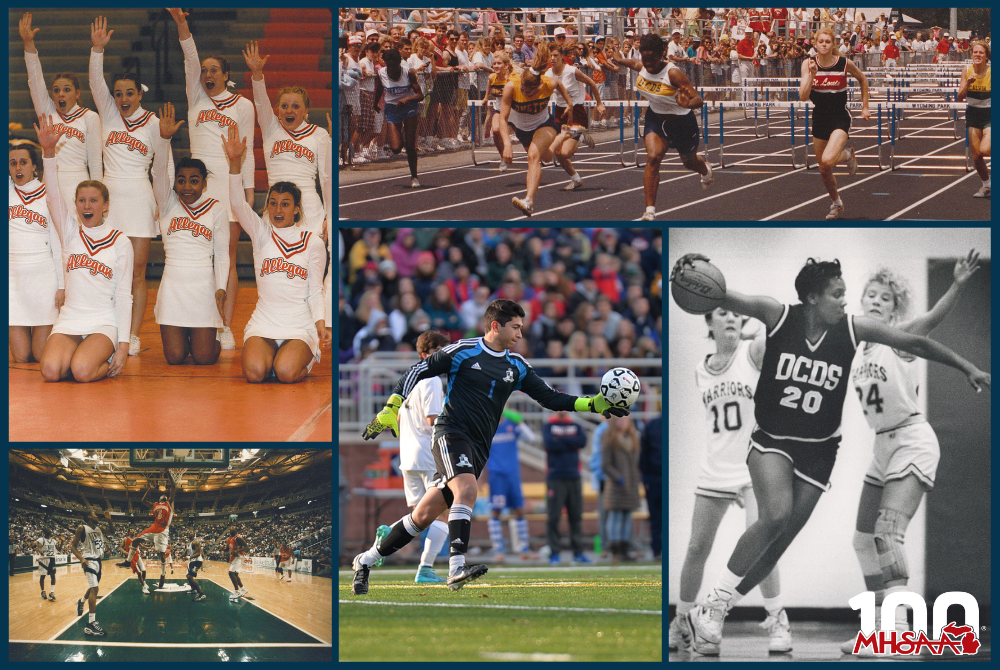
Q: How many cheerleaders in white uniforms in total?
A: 8